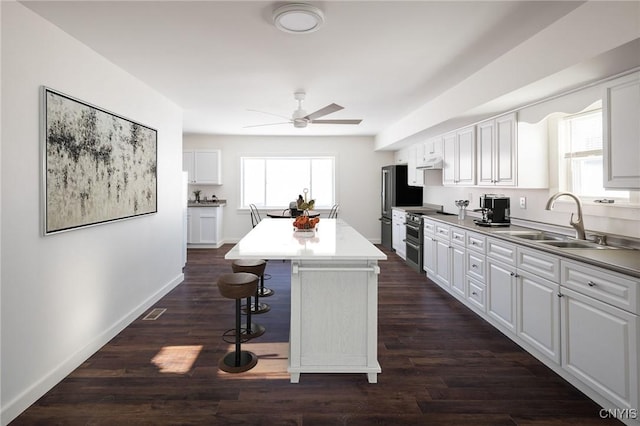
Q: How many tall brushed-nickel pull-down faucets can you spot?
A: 1